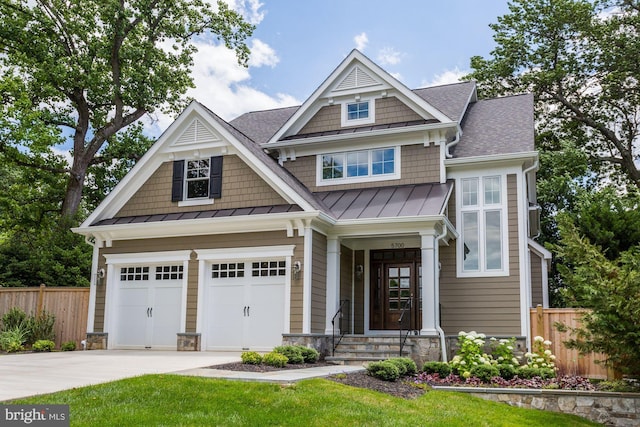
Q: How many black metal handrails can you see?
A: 2